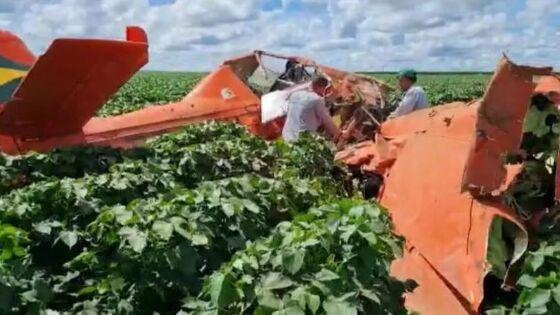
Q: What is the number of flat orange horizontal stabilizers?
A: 1